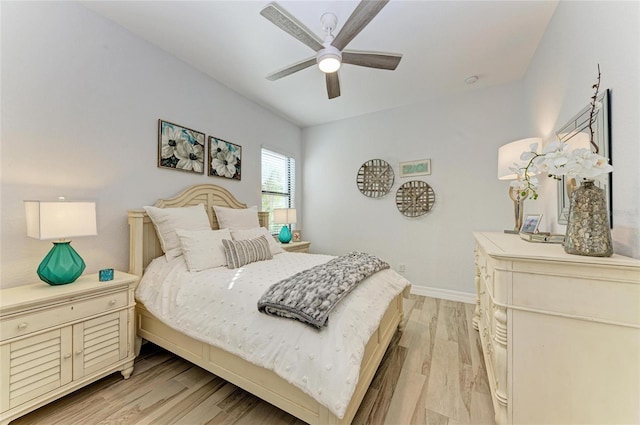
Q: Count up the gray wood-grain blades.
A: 5